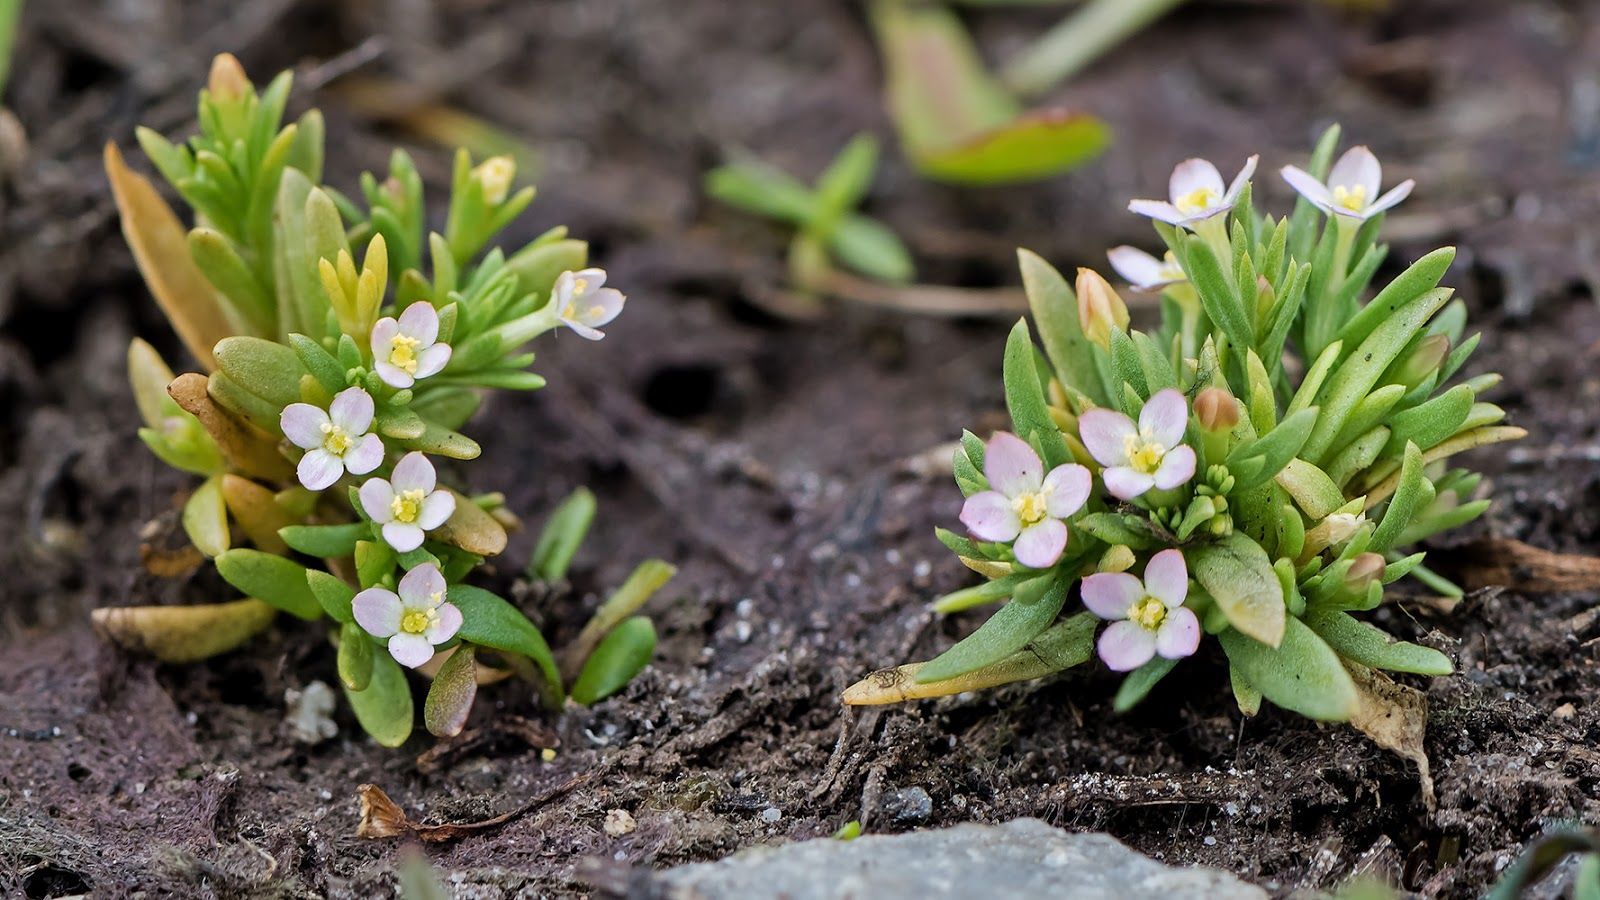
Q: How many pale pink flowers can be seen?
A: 11